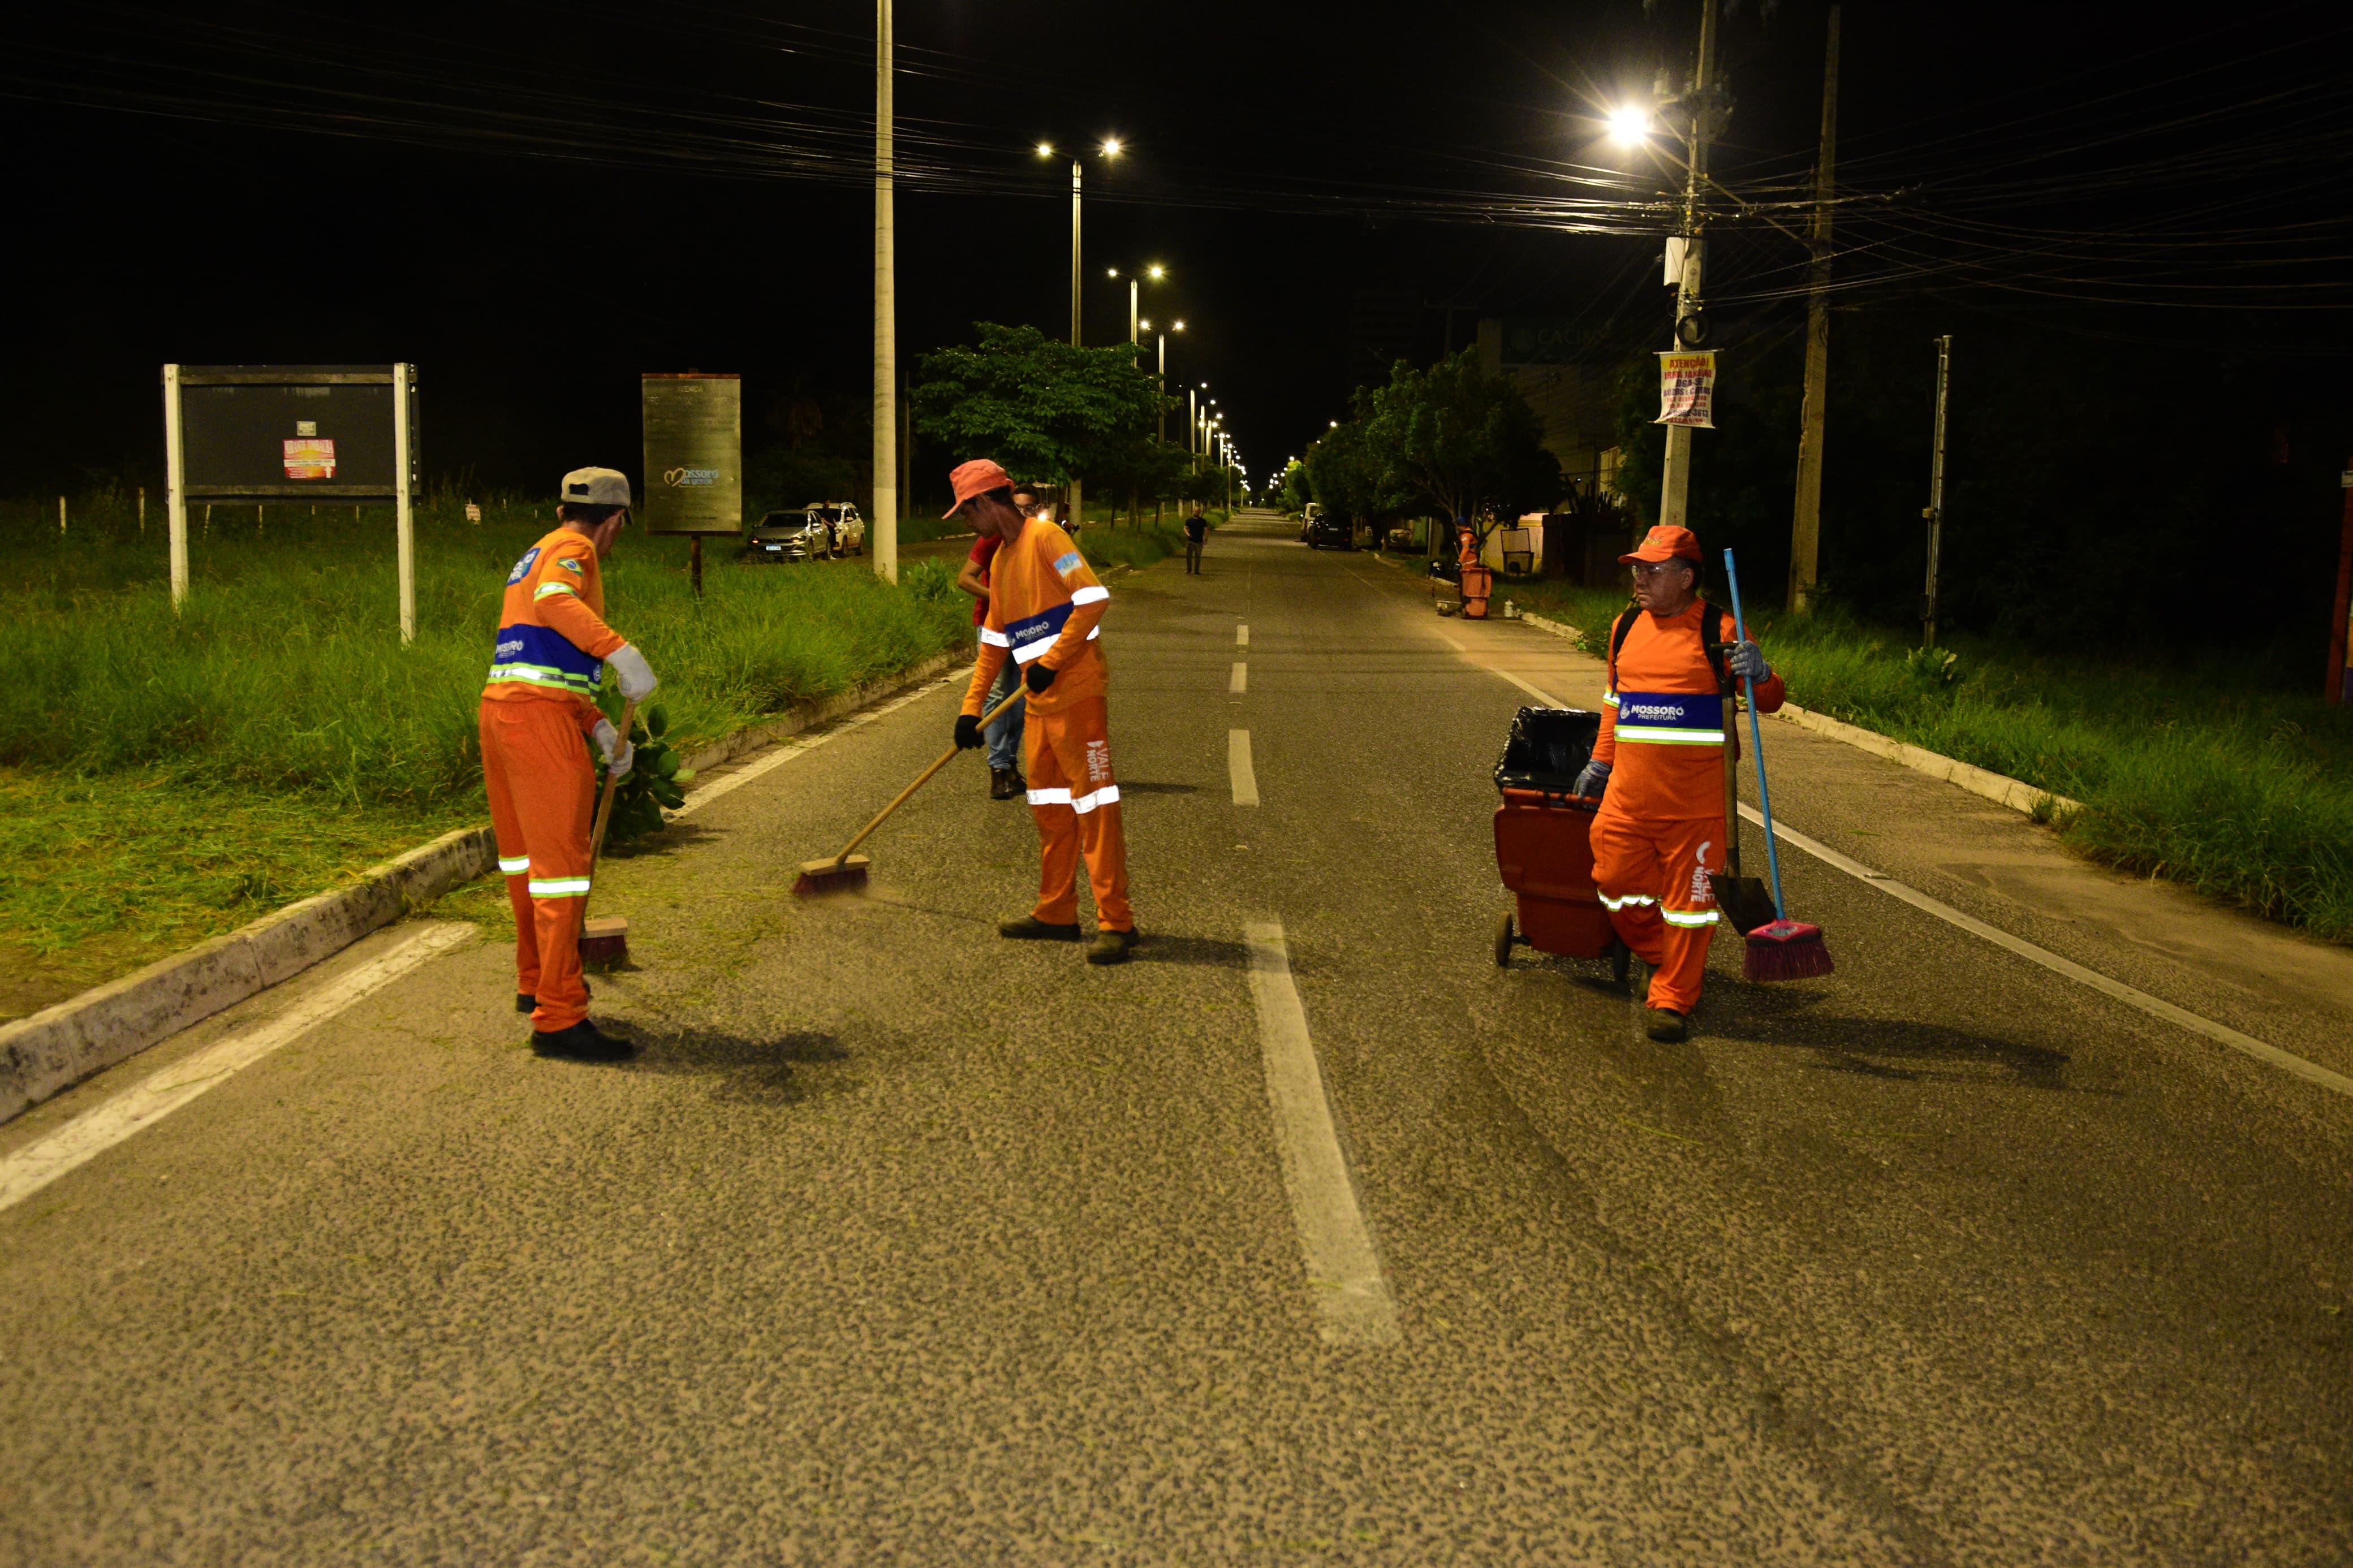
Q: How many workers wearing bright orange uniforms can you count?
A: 4